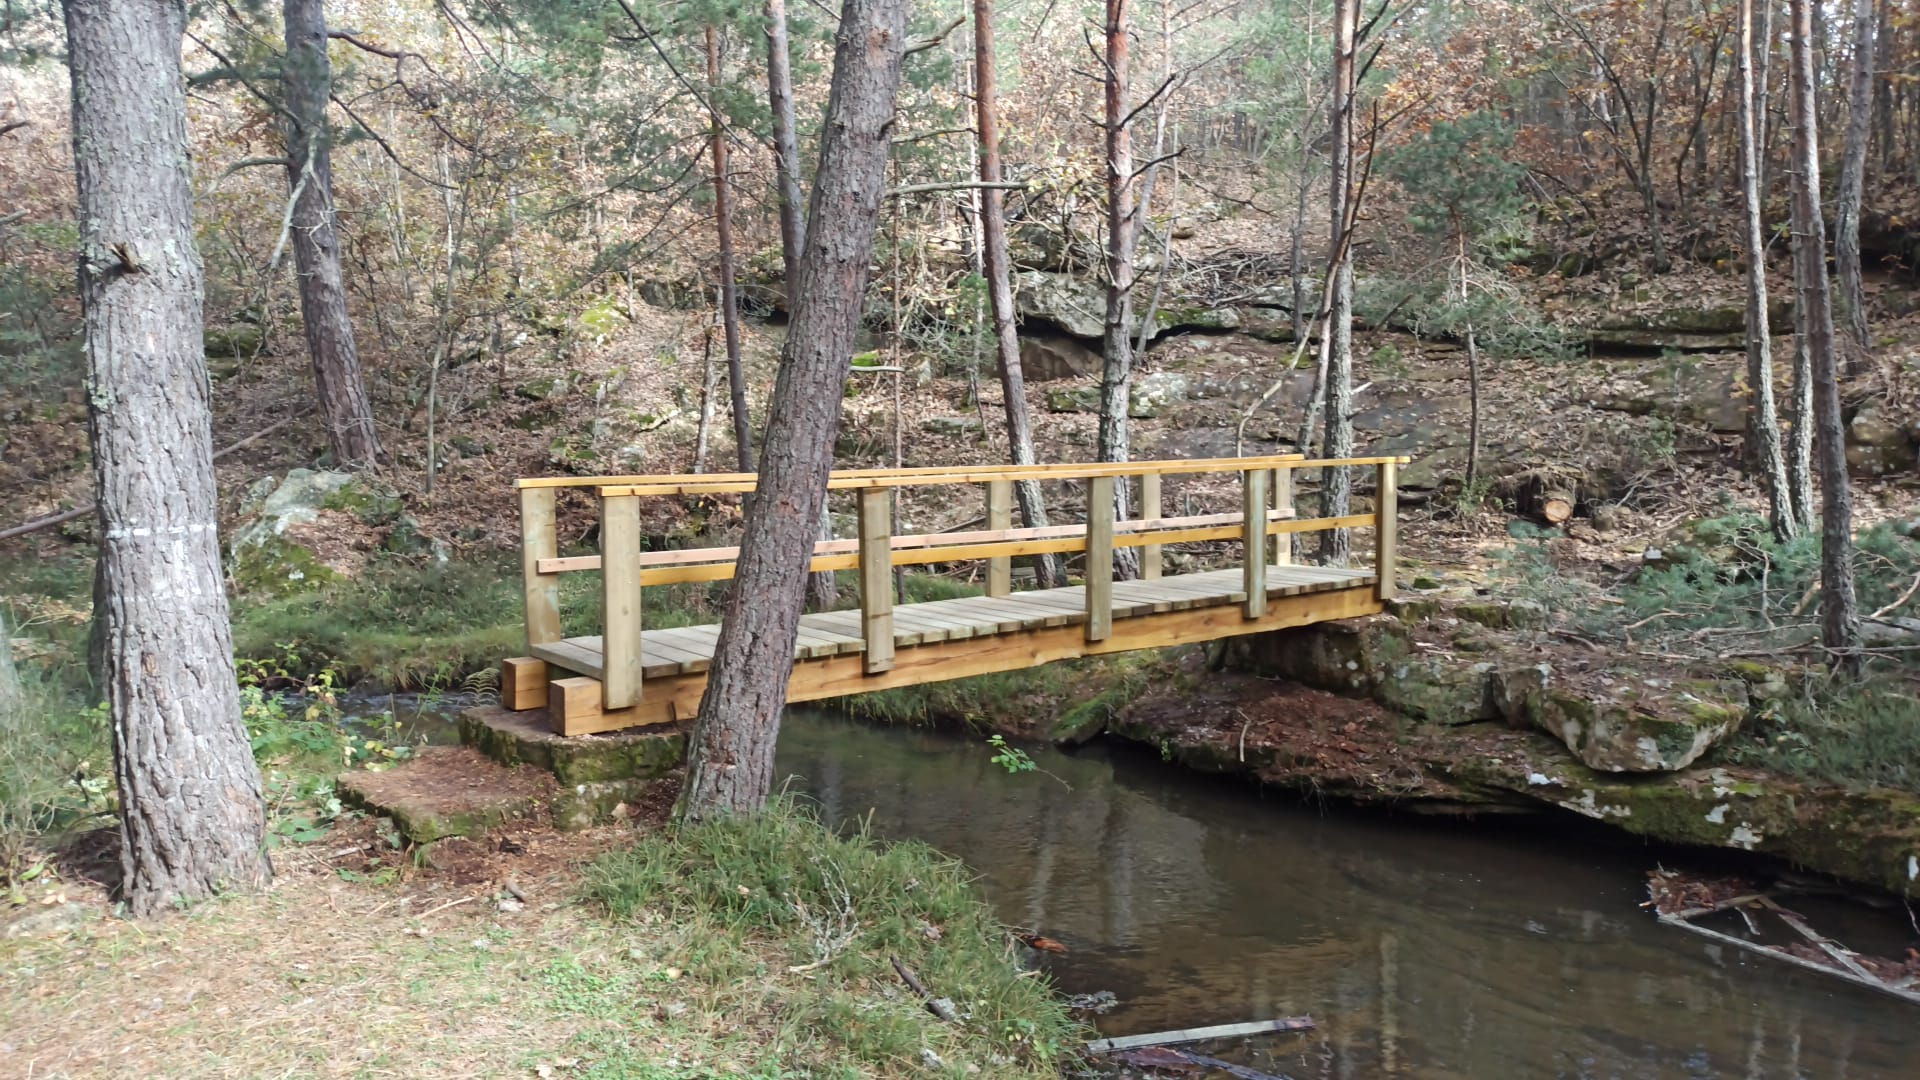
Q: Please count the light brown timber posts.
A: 9